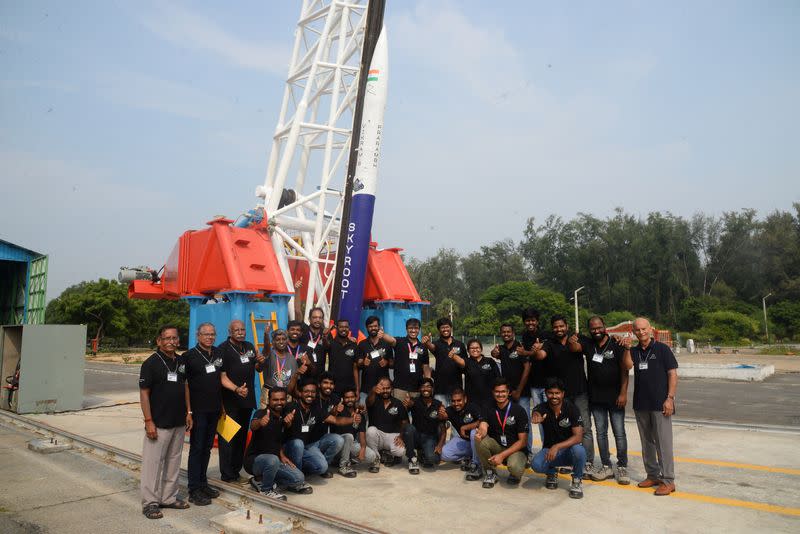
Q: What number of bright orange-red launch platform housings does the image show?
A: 2